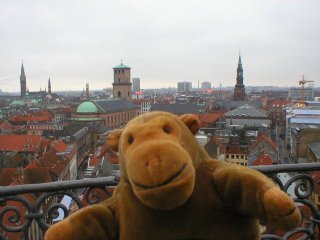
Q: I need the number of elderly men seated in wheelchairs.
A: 0